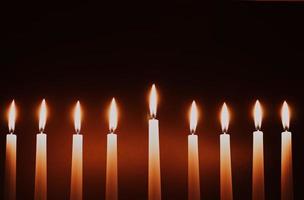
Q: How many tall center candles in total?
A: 1